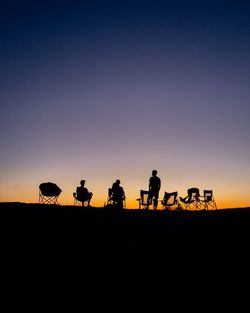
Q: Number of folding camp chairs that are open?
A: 7